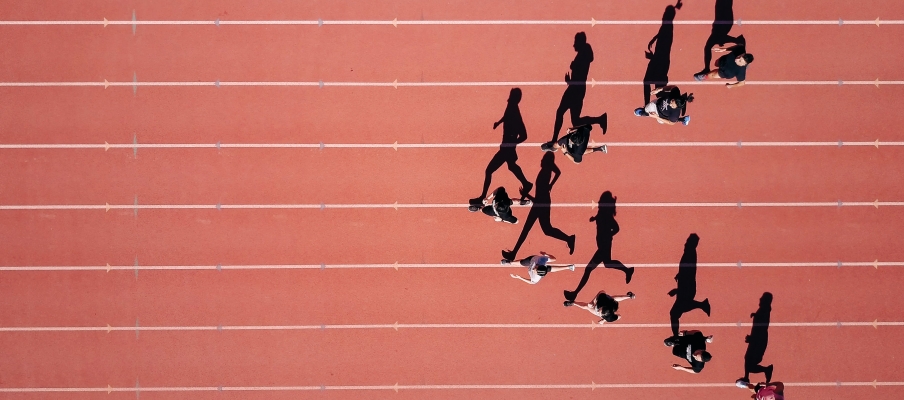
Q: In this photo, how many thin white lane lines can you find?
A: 7